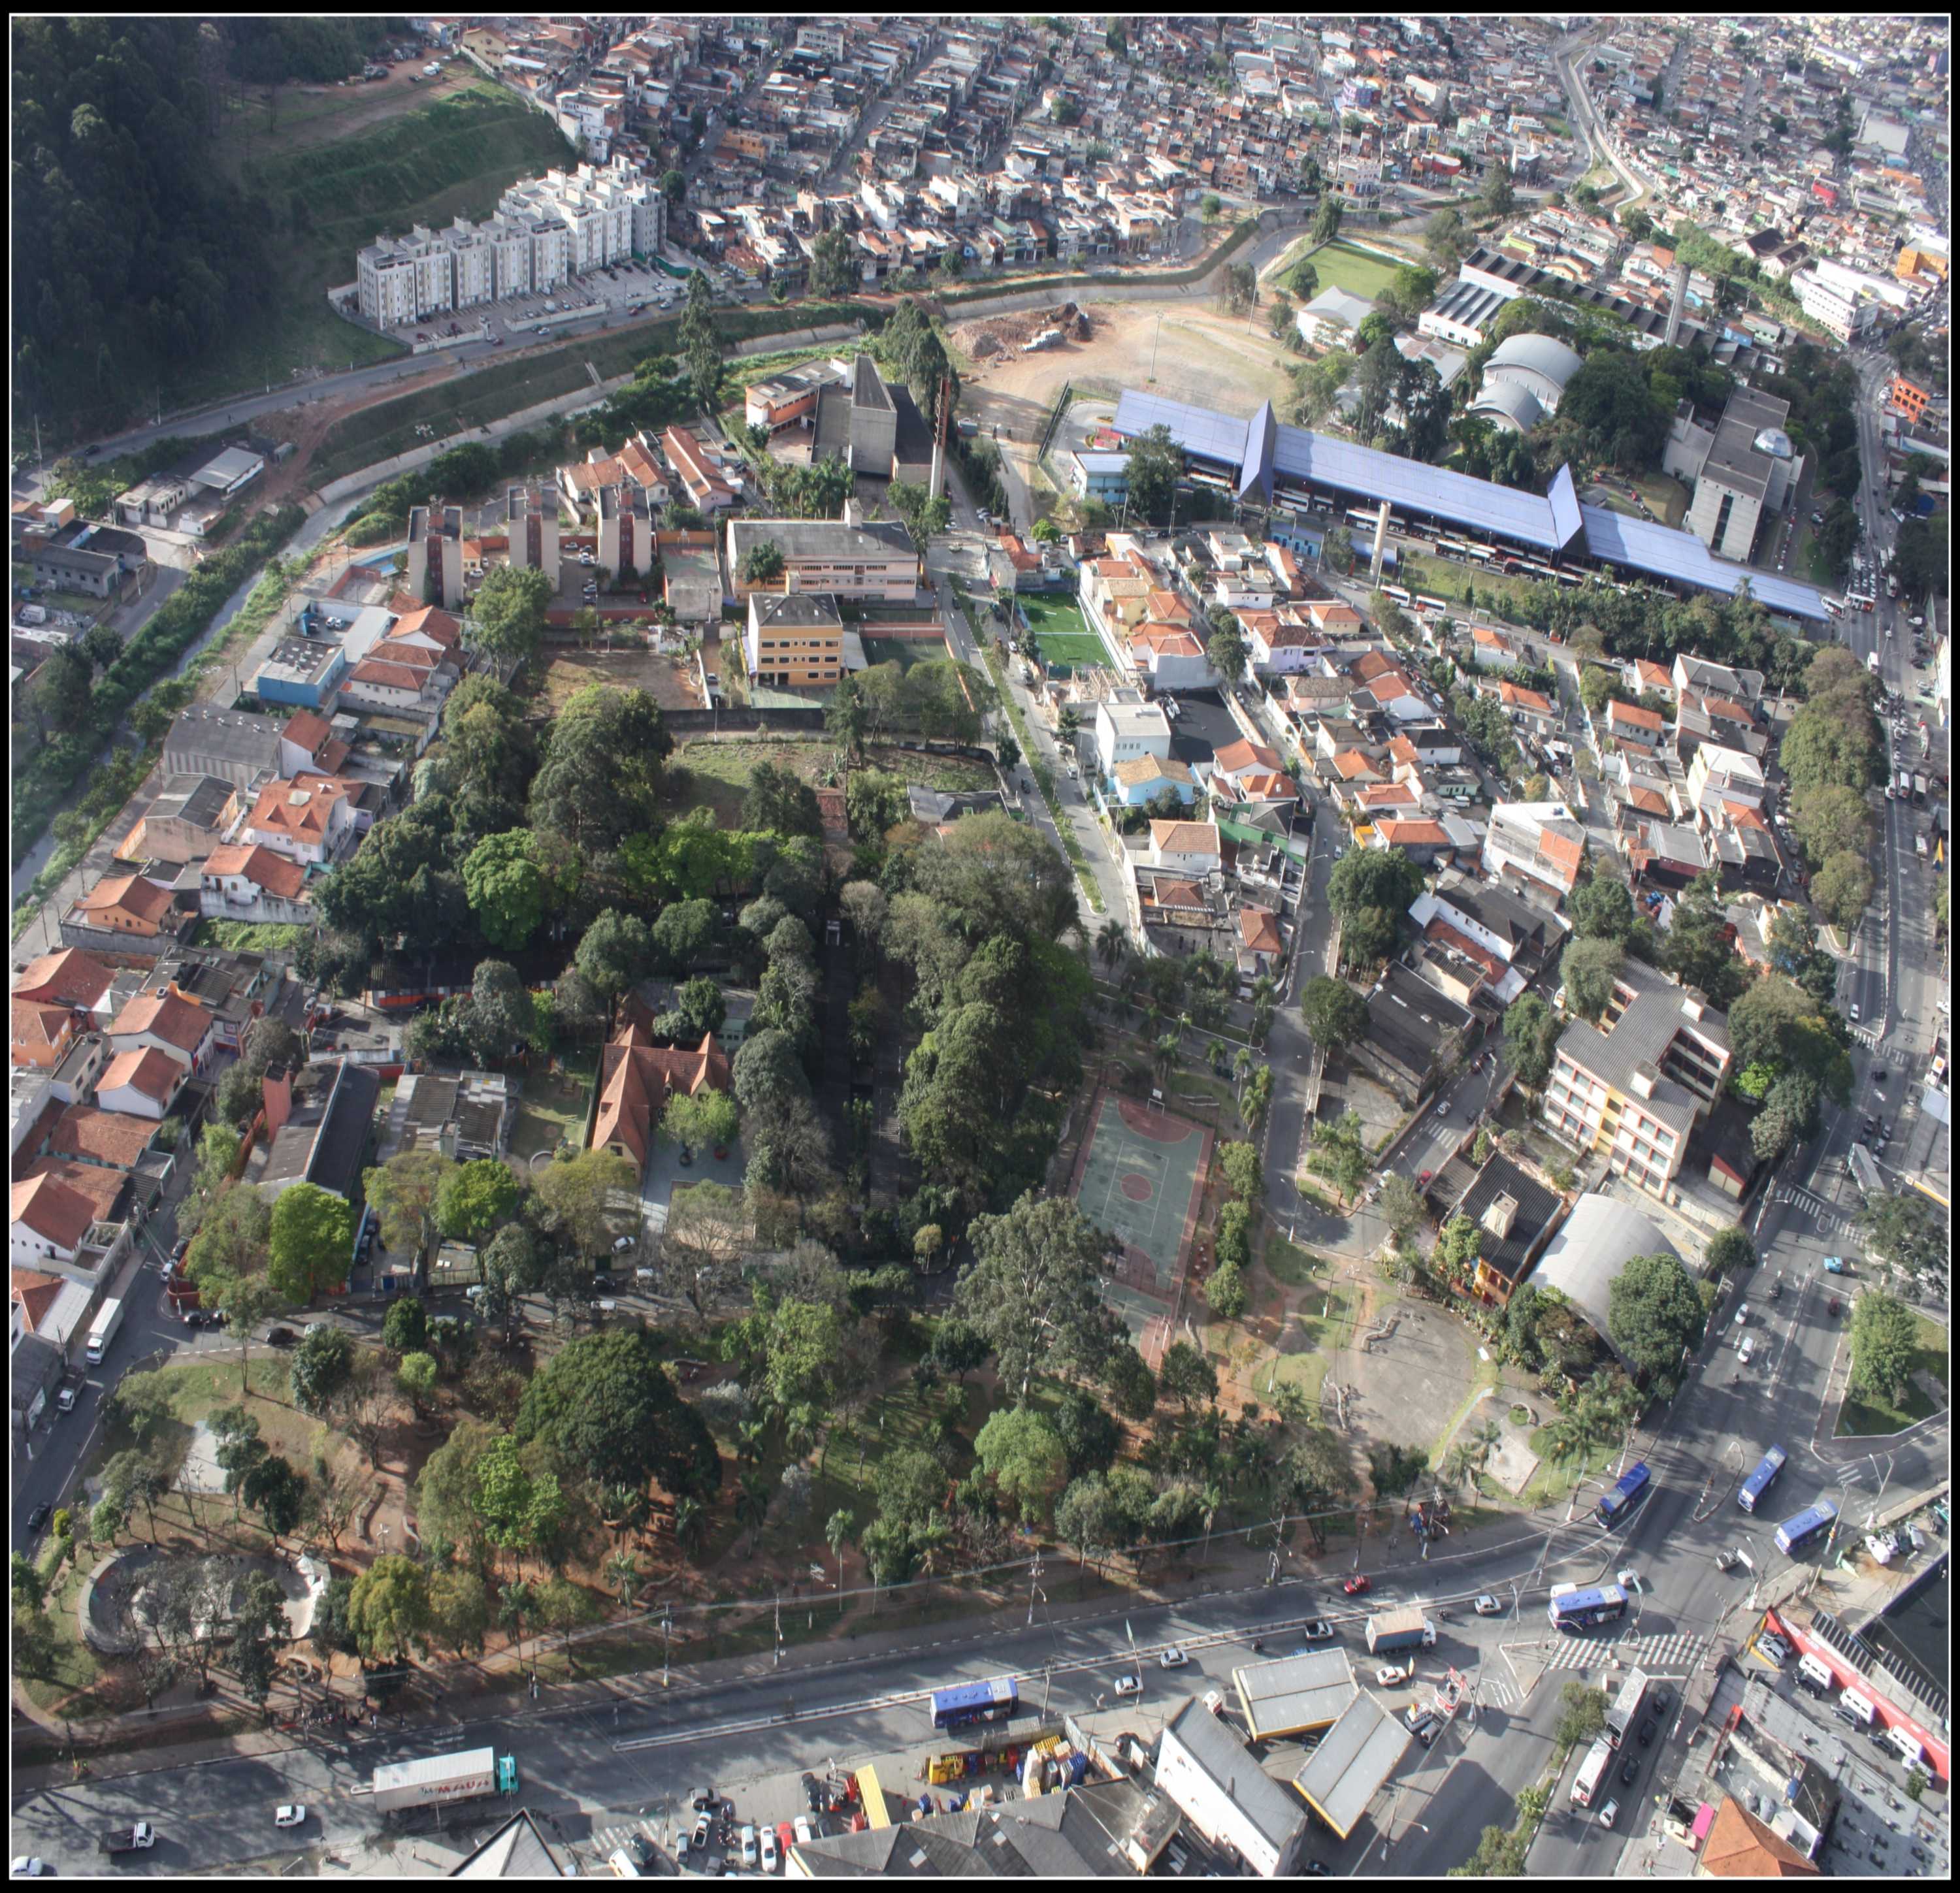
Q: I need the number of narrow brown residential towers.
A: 3